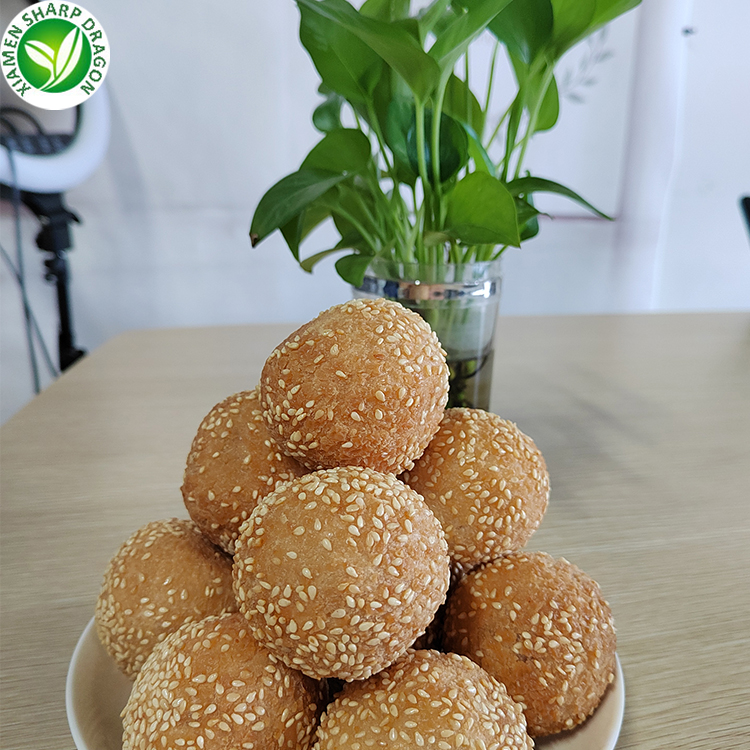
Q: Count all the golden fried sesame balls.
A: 8